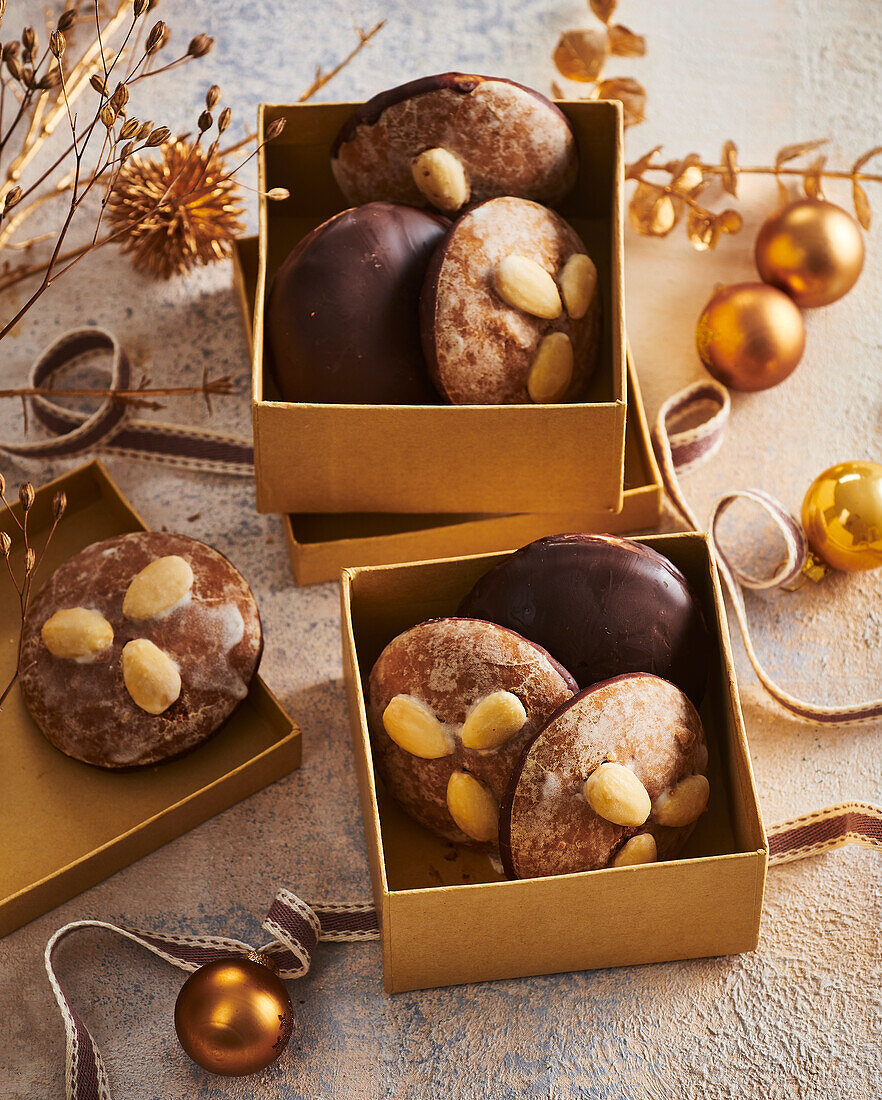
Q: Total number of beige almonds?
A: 13